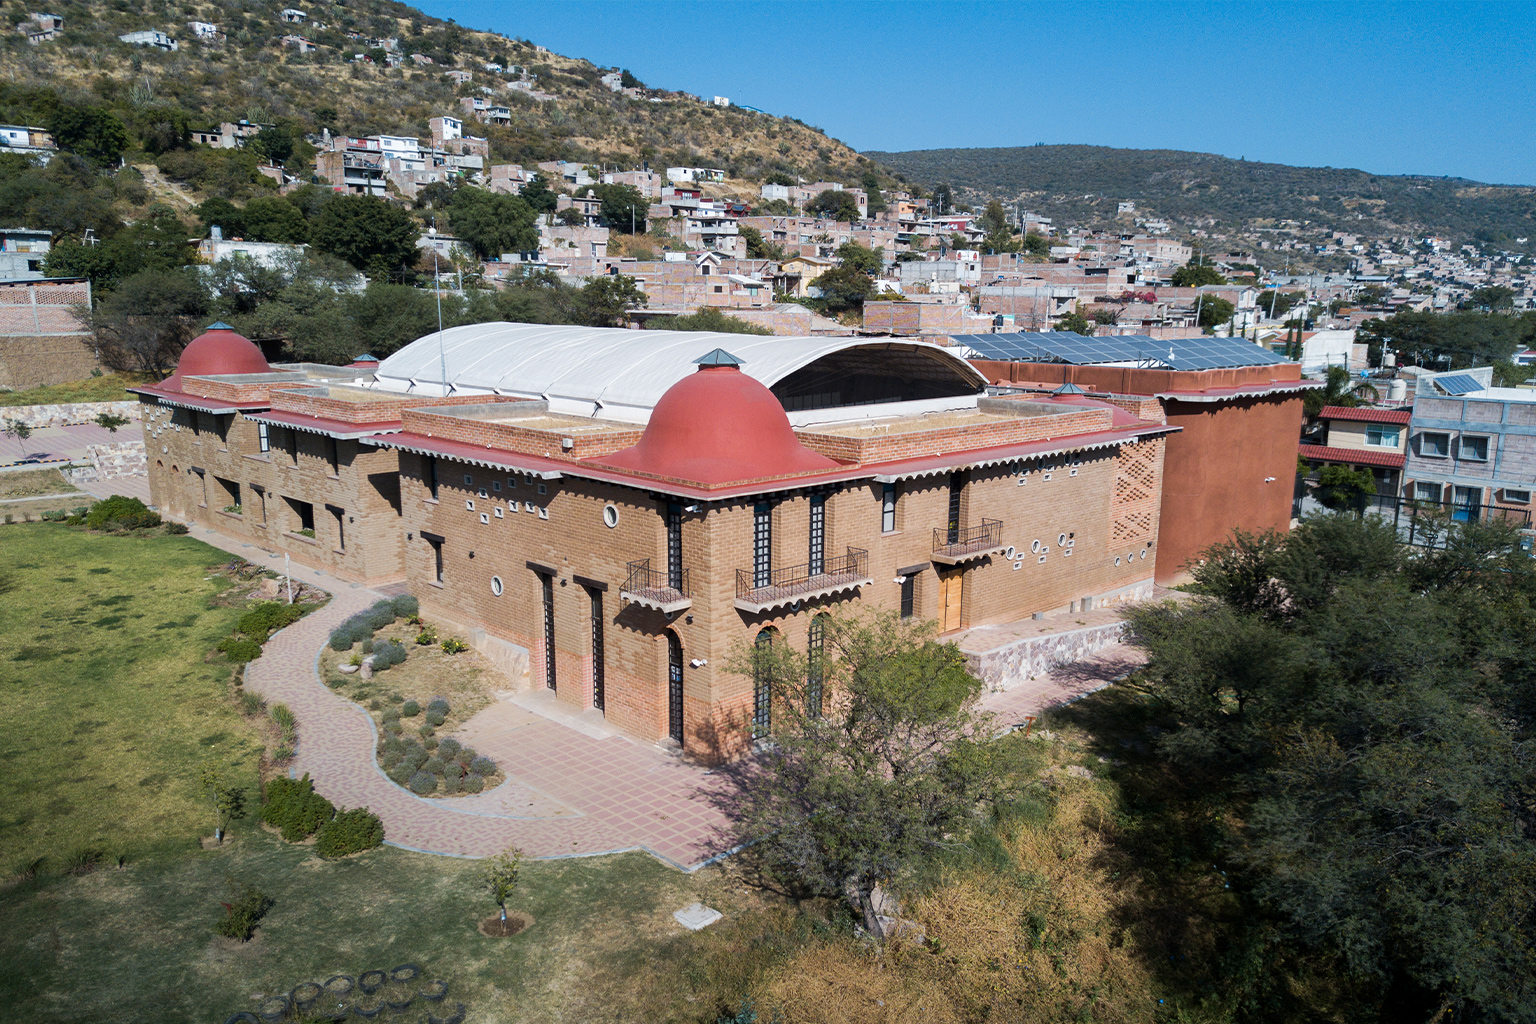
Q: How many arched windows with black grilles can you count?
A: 3